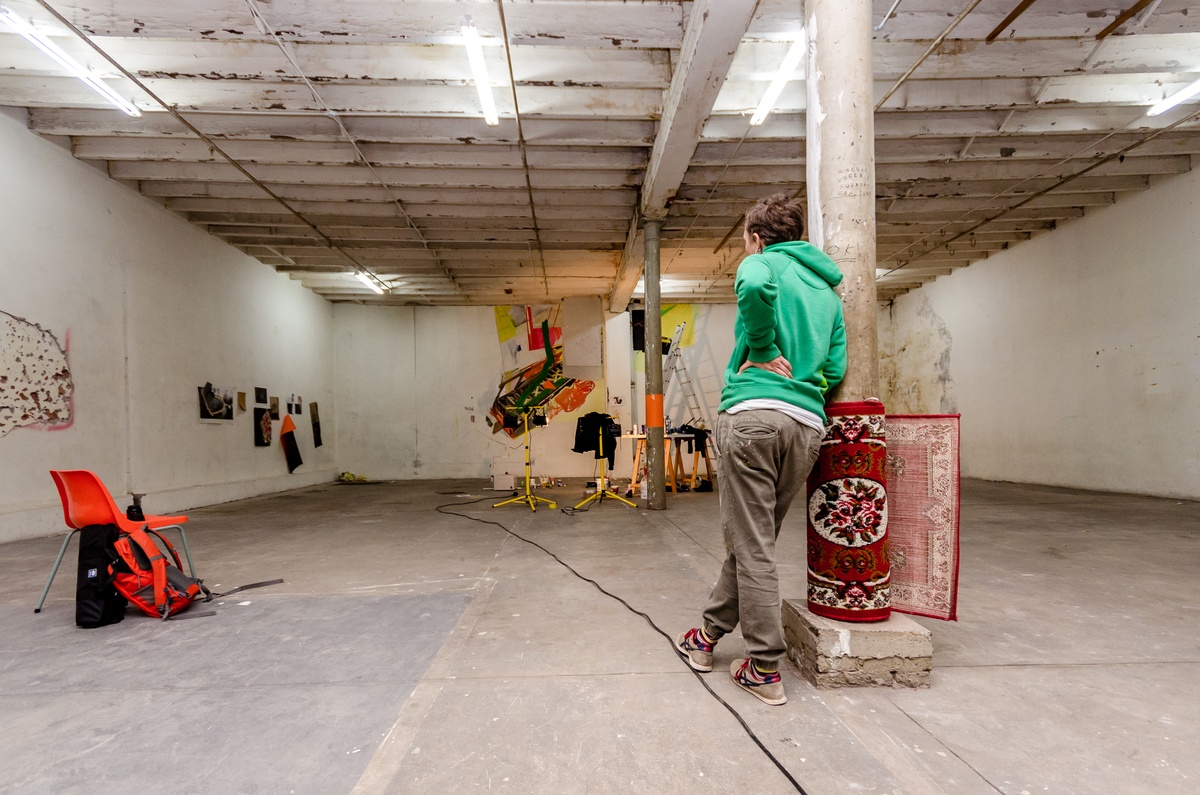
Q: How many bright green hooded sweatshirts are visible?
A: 1